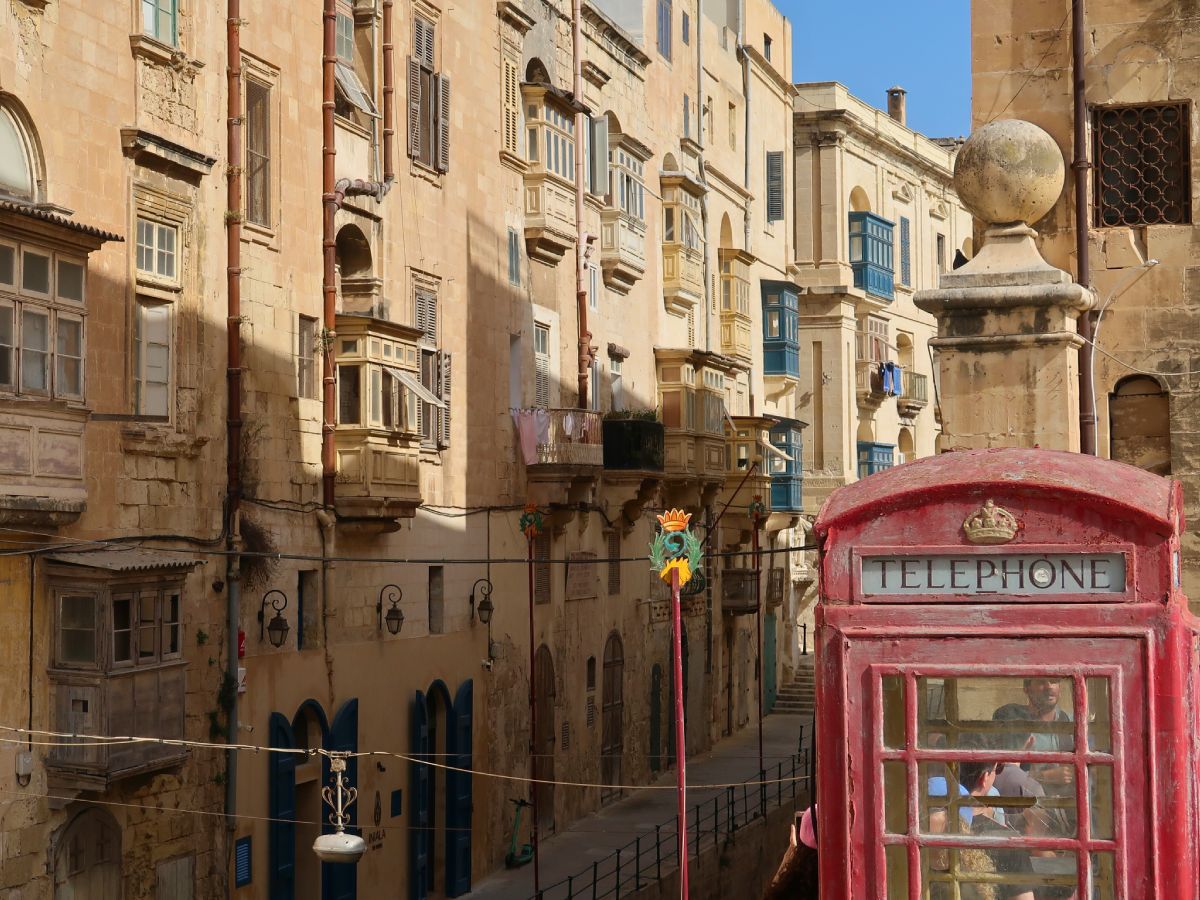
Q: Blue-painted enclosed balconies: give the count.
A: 4